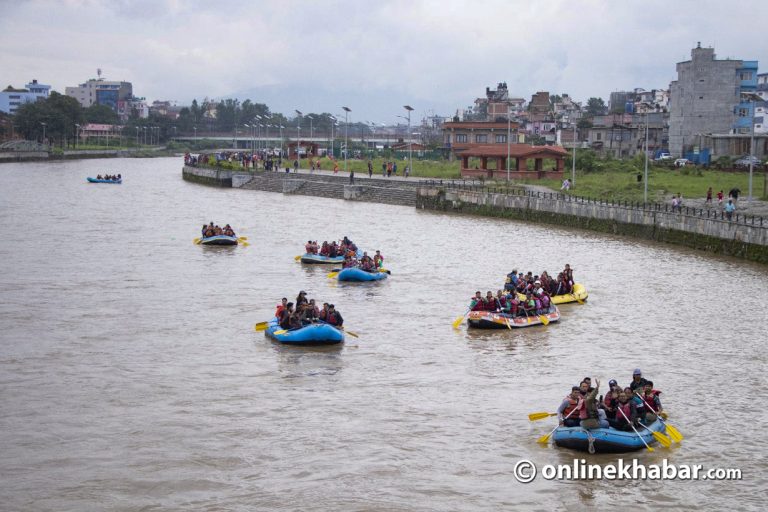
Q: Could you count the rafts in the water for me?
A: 8